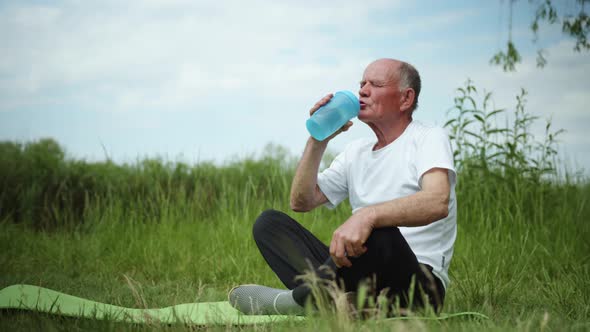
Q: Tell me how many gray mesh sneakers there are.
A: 1